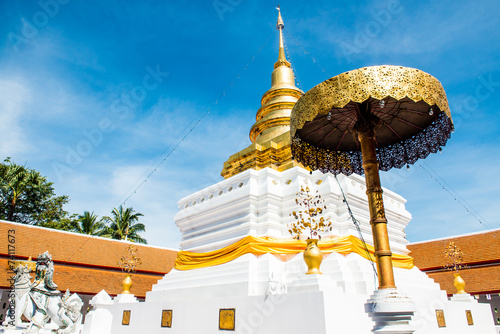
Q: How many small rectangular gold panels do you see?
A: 5